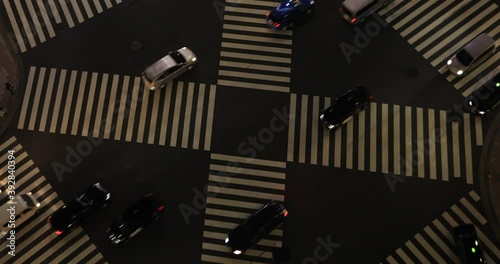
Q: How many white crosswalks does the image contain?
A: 8